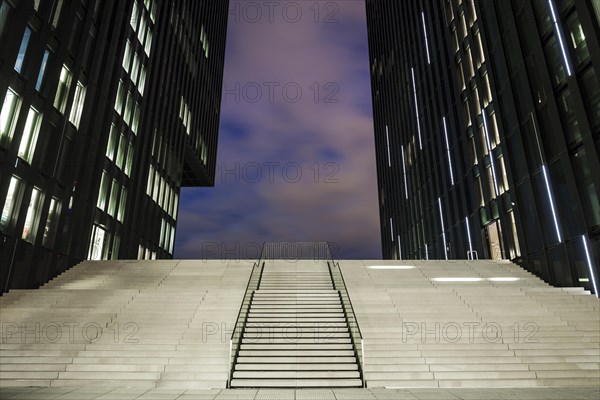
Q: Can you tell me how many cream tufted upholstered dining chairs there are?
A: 0